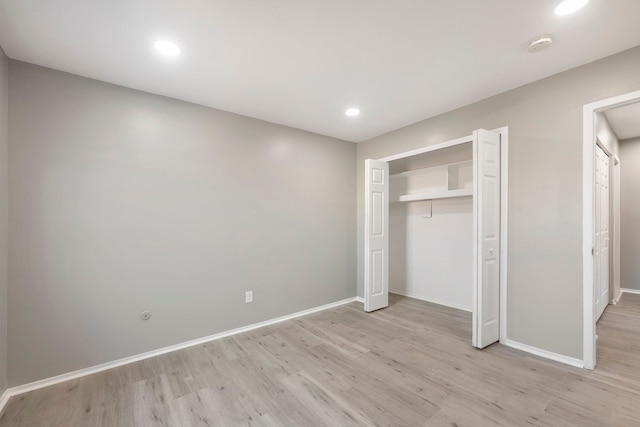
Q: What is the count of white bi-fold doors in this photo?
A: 2